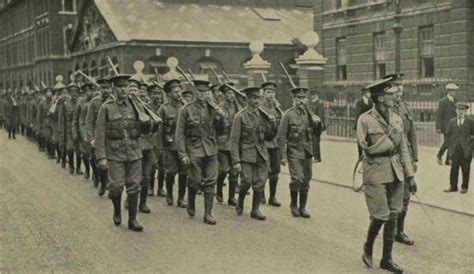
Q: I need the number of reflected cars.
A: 0